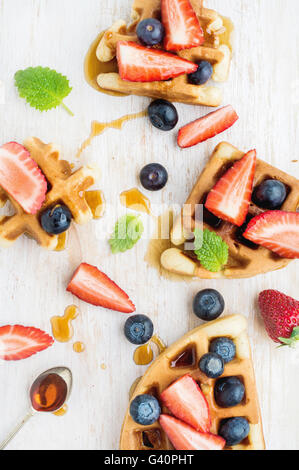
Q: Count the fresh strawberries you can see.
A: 11